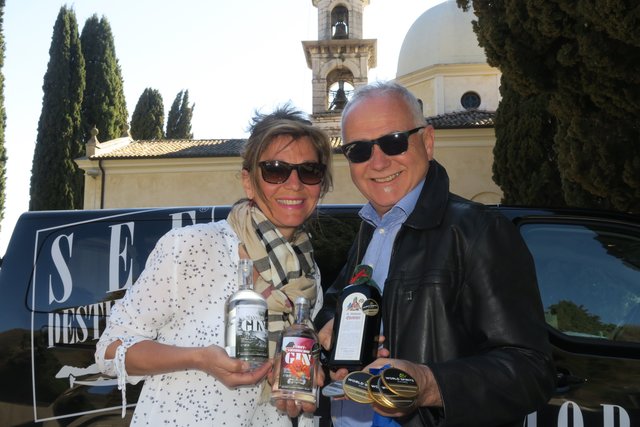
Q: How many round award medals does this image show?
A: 5